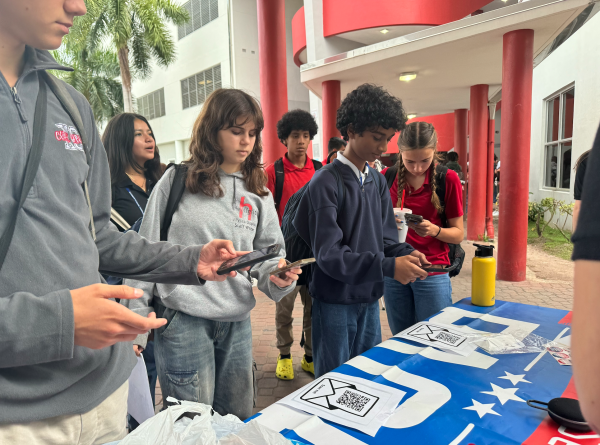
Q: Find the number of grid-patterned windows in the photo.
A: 4